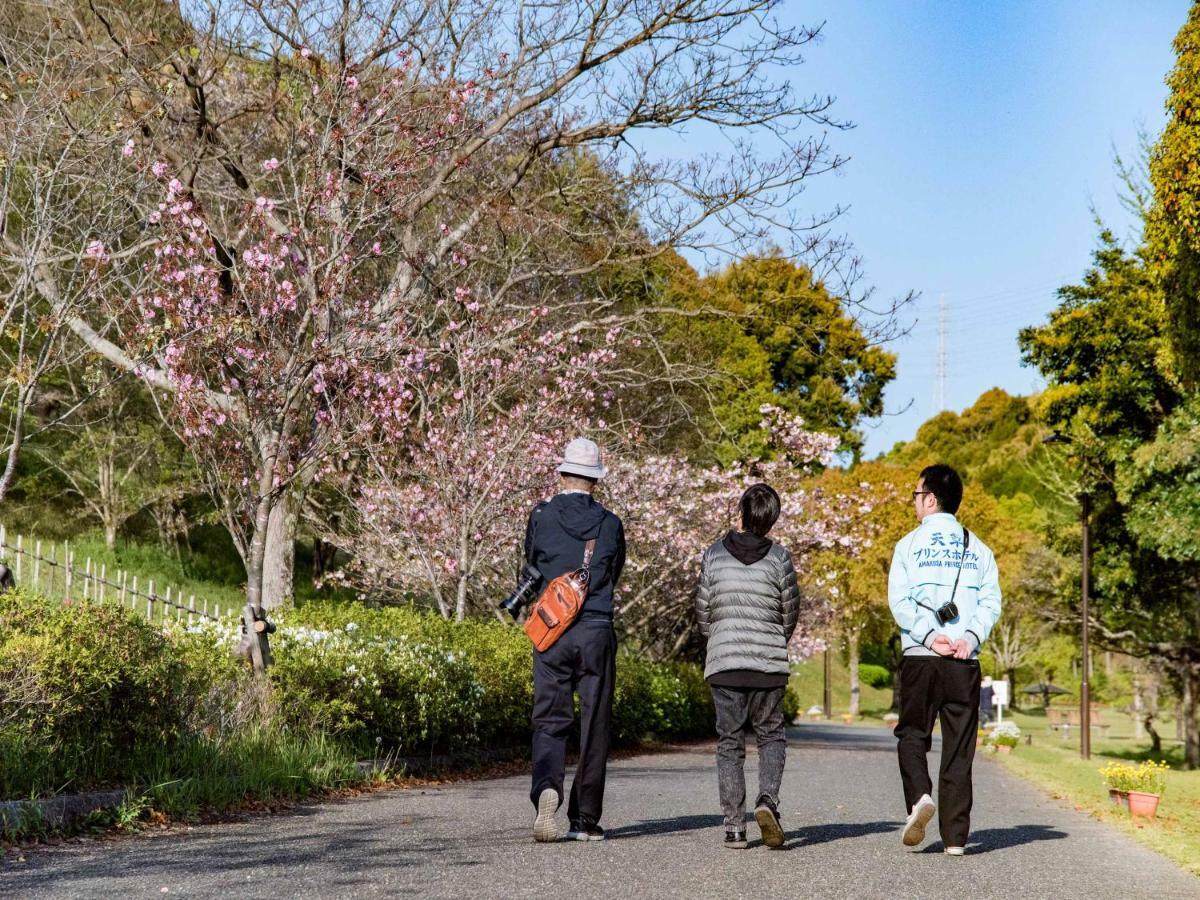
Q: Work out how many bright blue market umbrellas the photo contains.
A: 0